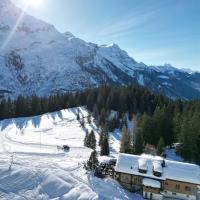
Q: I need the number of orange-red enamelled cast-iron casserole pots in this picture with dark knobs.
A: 0